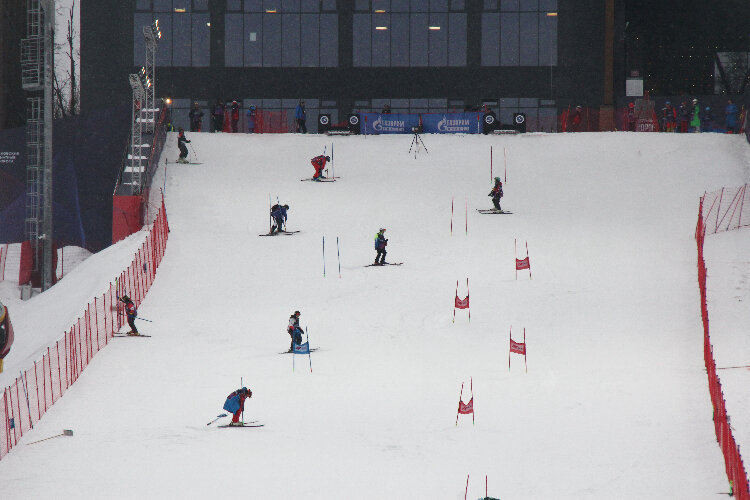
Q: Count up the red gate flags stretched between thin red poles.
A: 4